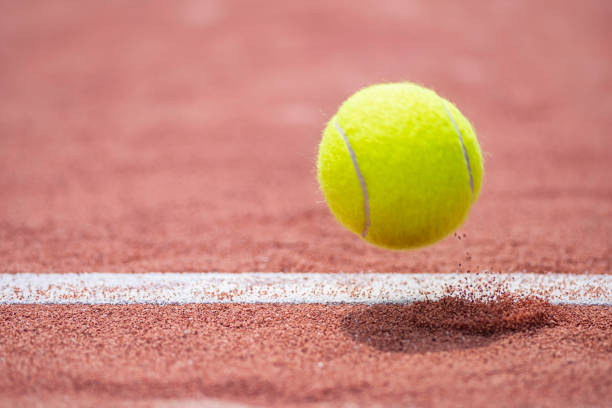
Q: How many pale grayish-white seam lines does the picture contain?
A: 2